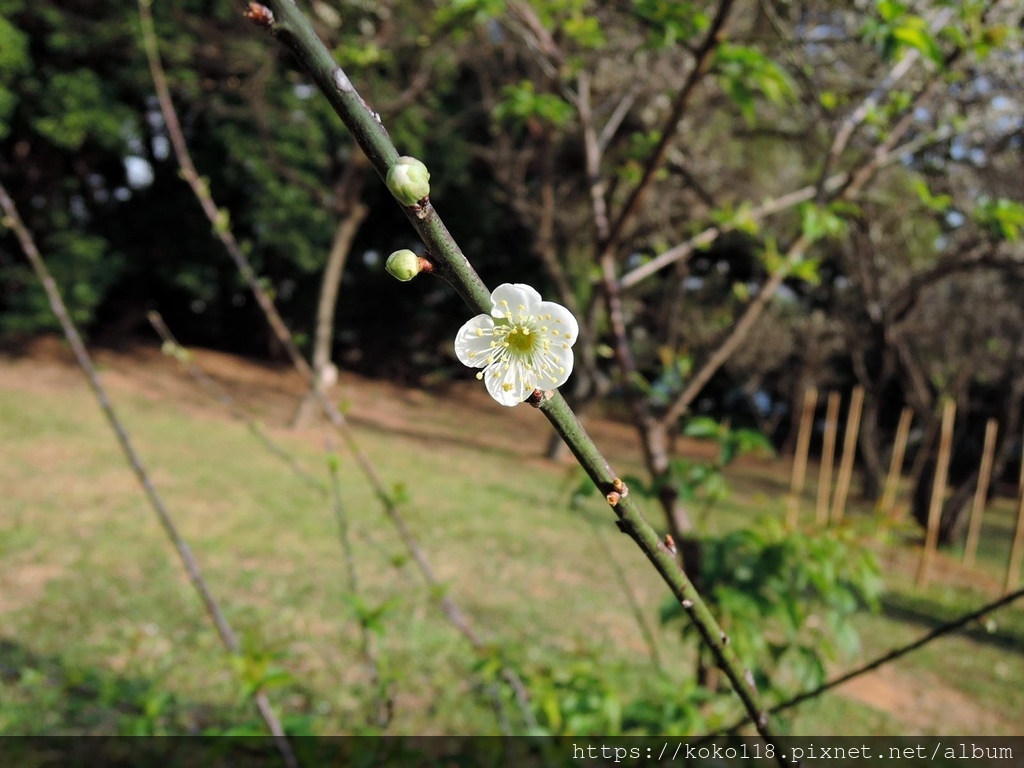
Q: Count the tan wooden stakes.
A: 7